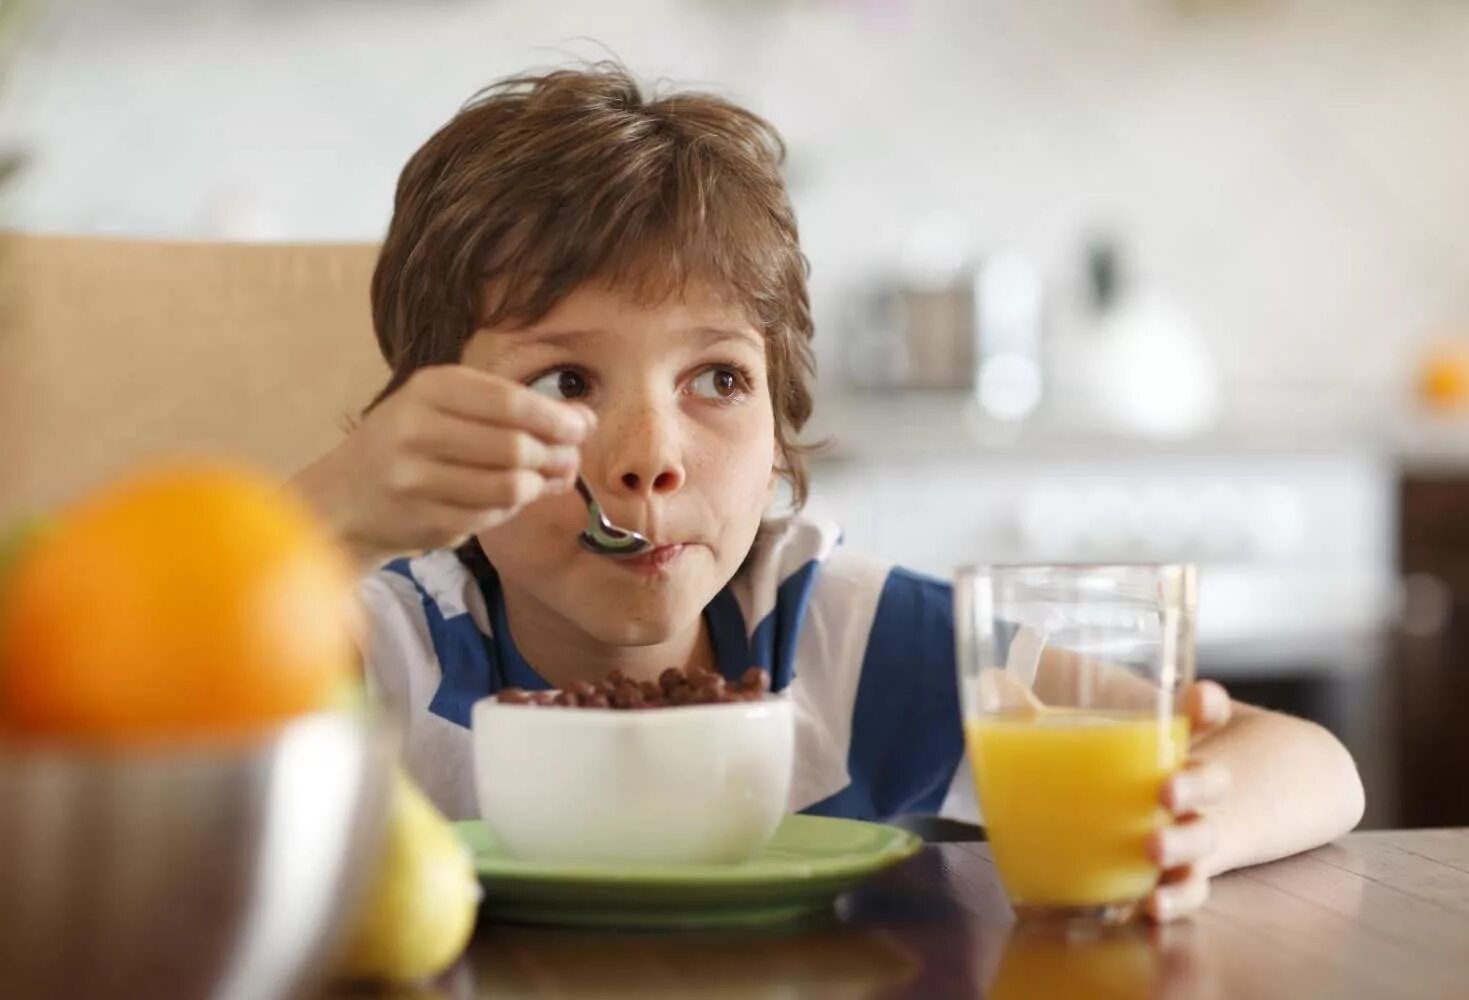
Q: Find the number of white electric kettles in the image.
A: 1